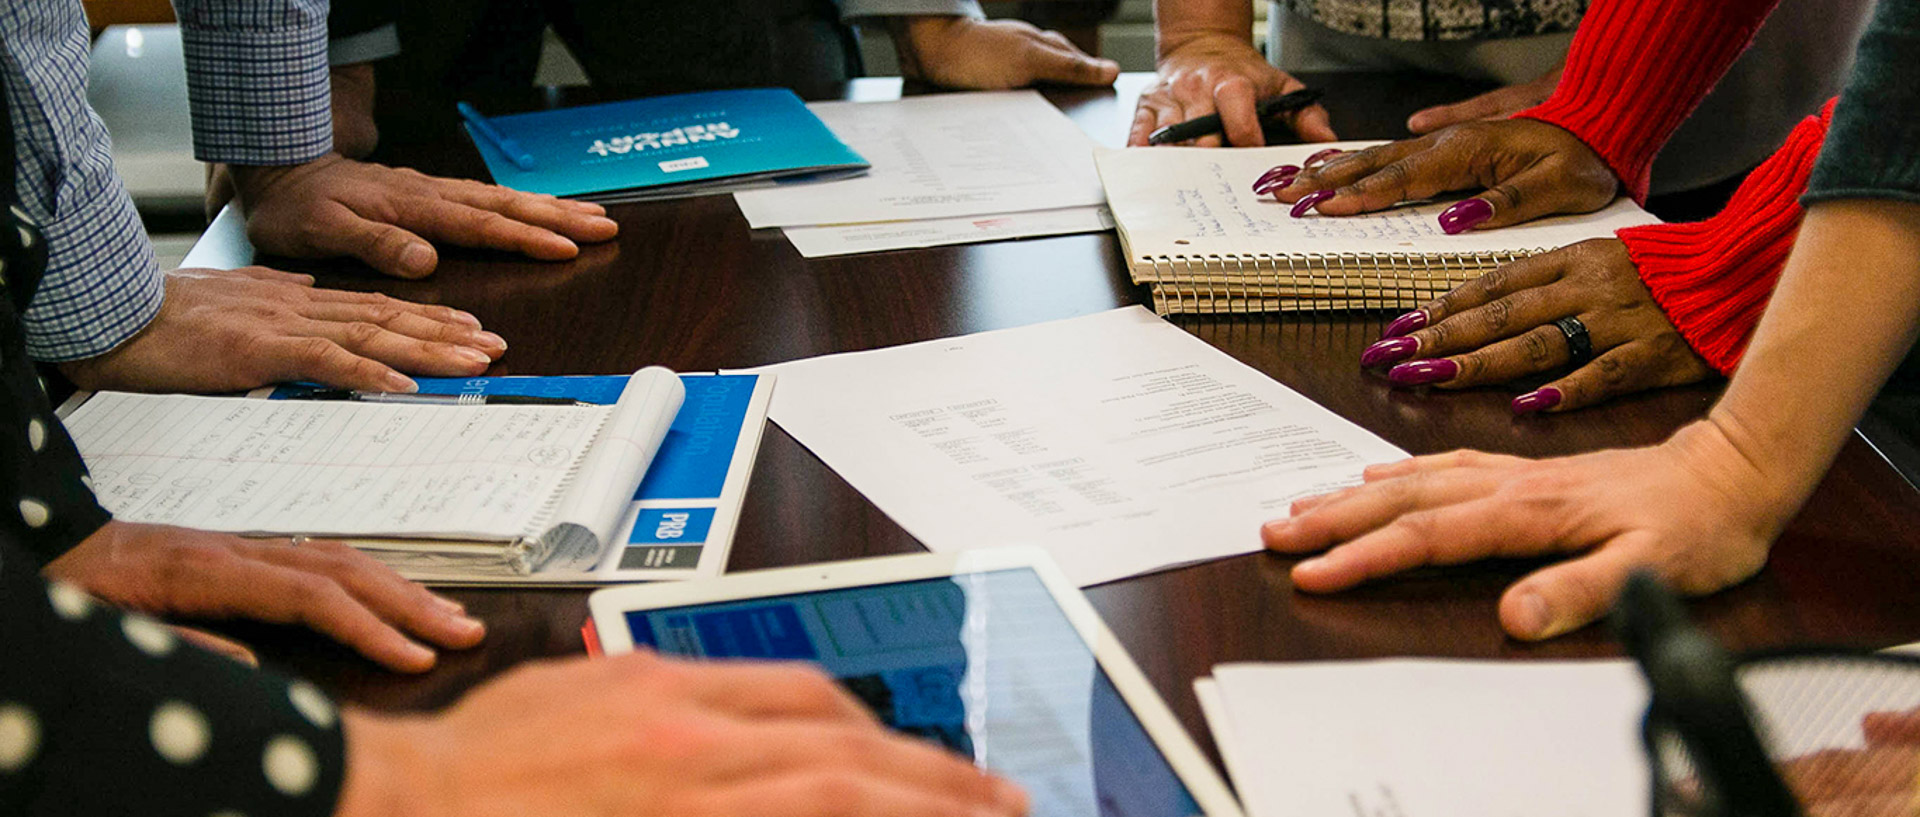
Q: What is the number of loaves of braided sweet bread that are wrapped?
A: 0